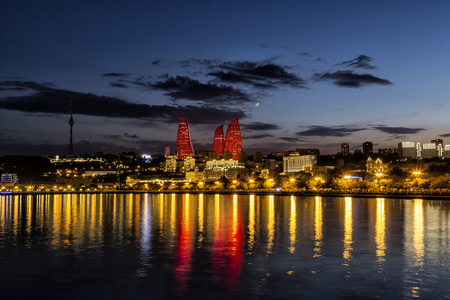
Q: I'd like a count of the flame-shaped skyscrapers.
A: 3